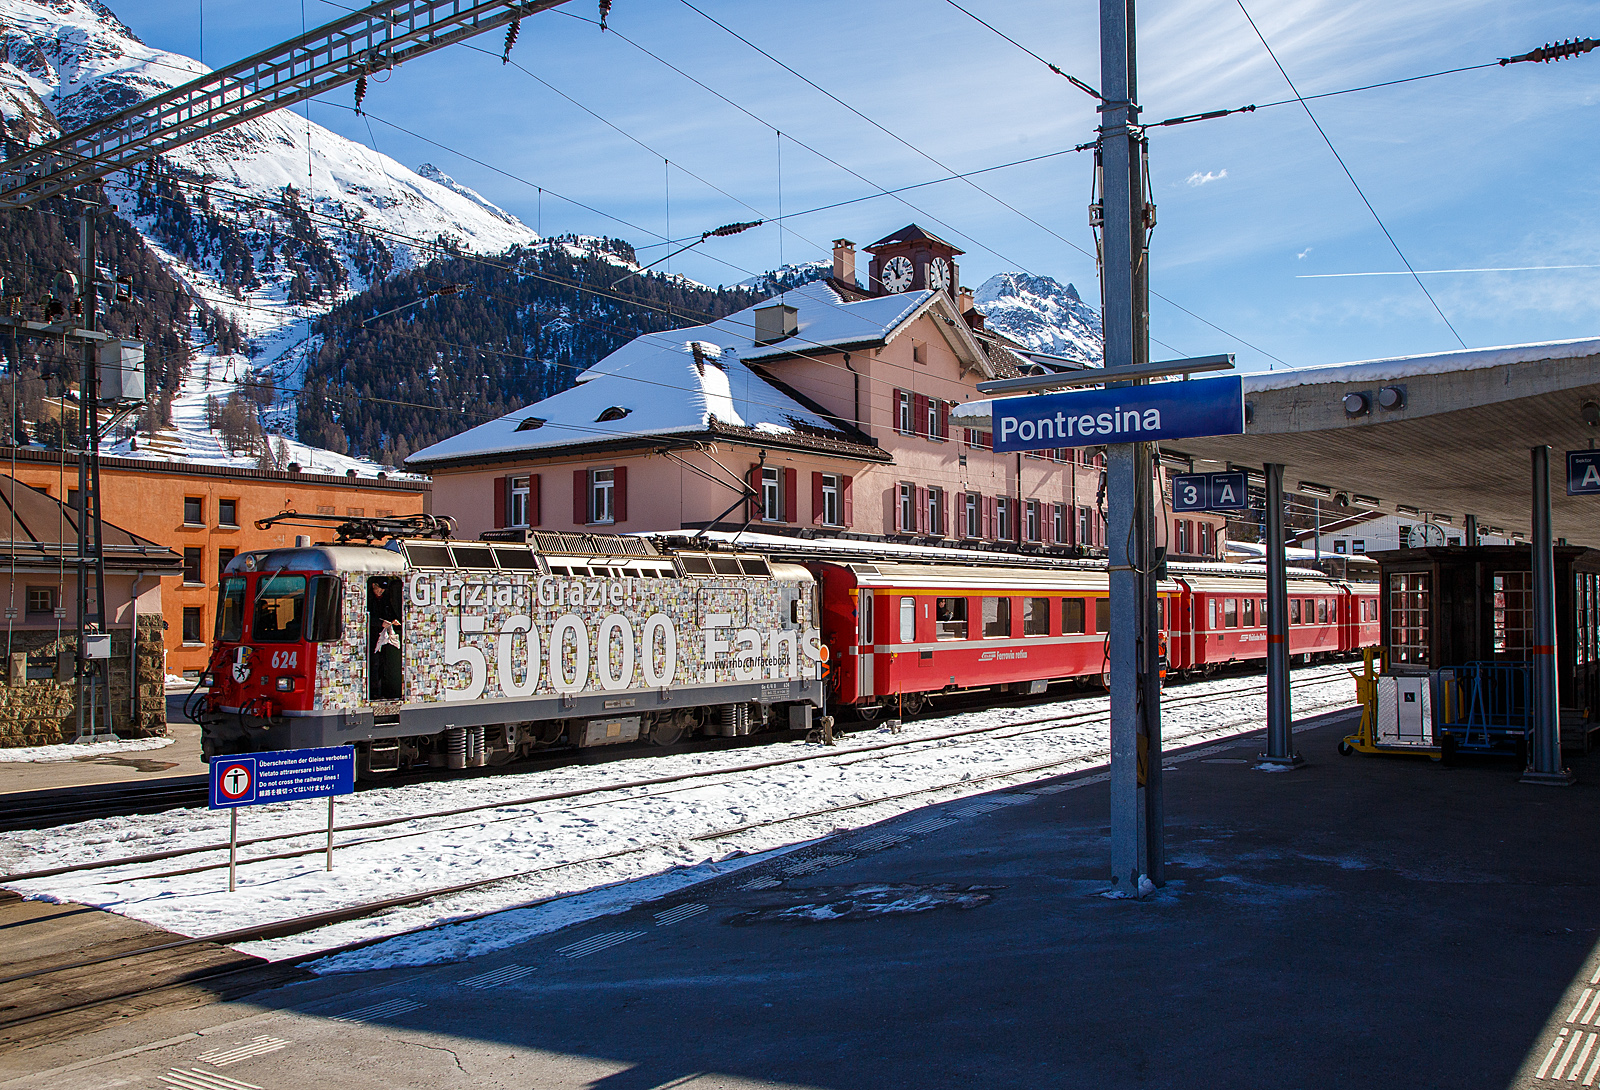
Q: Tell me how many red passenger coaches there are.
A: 3